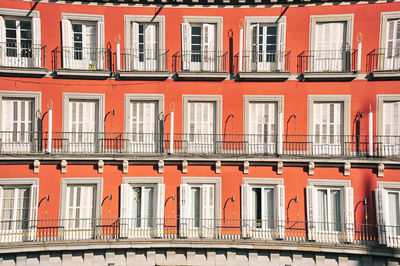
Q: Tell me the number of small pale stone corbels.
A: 12